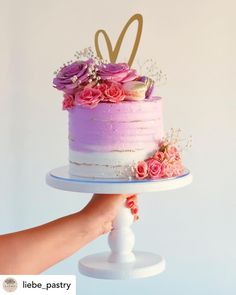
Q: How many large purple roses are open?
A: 2